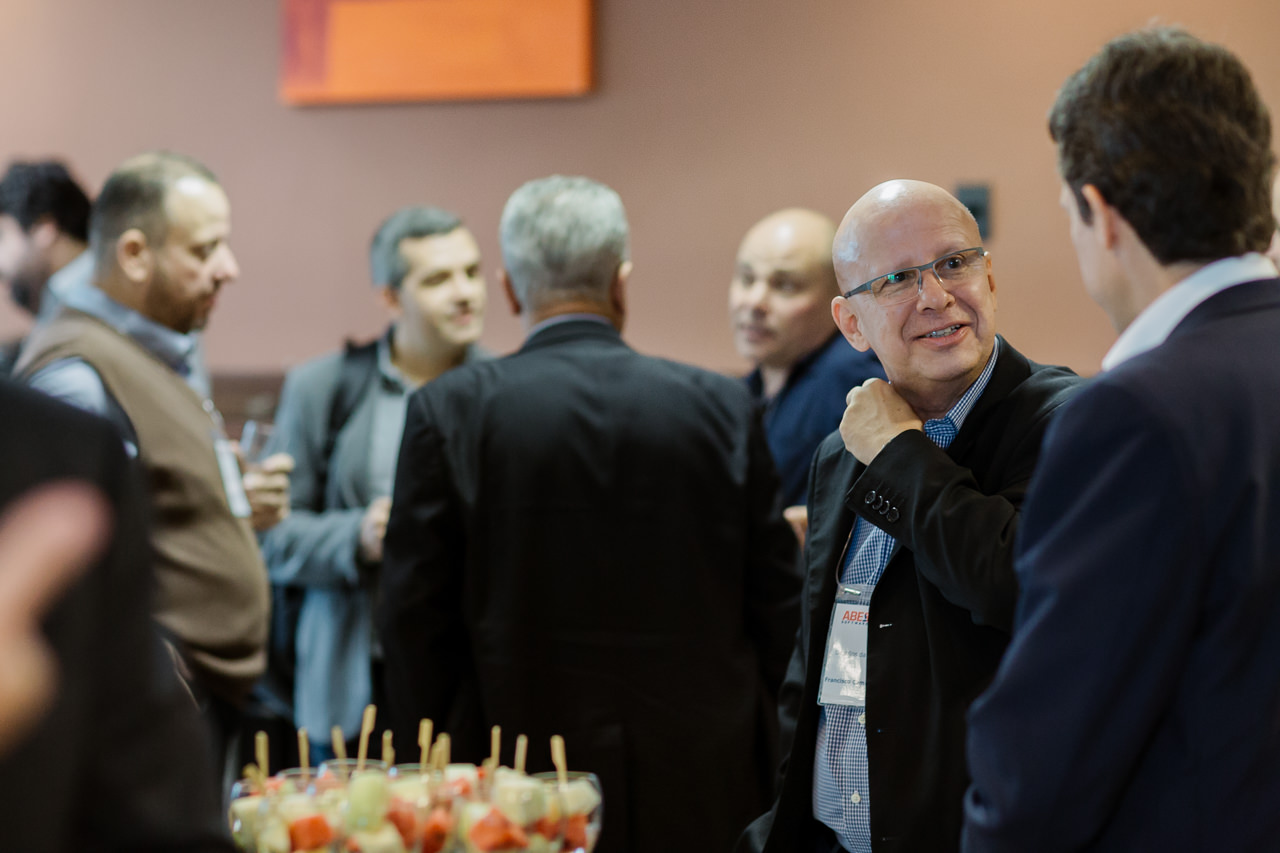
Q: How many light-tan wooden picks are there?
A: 12